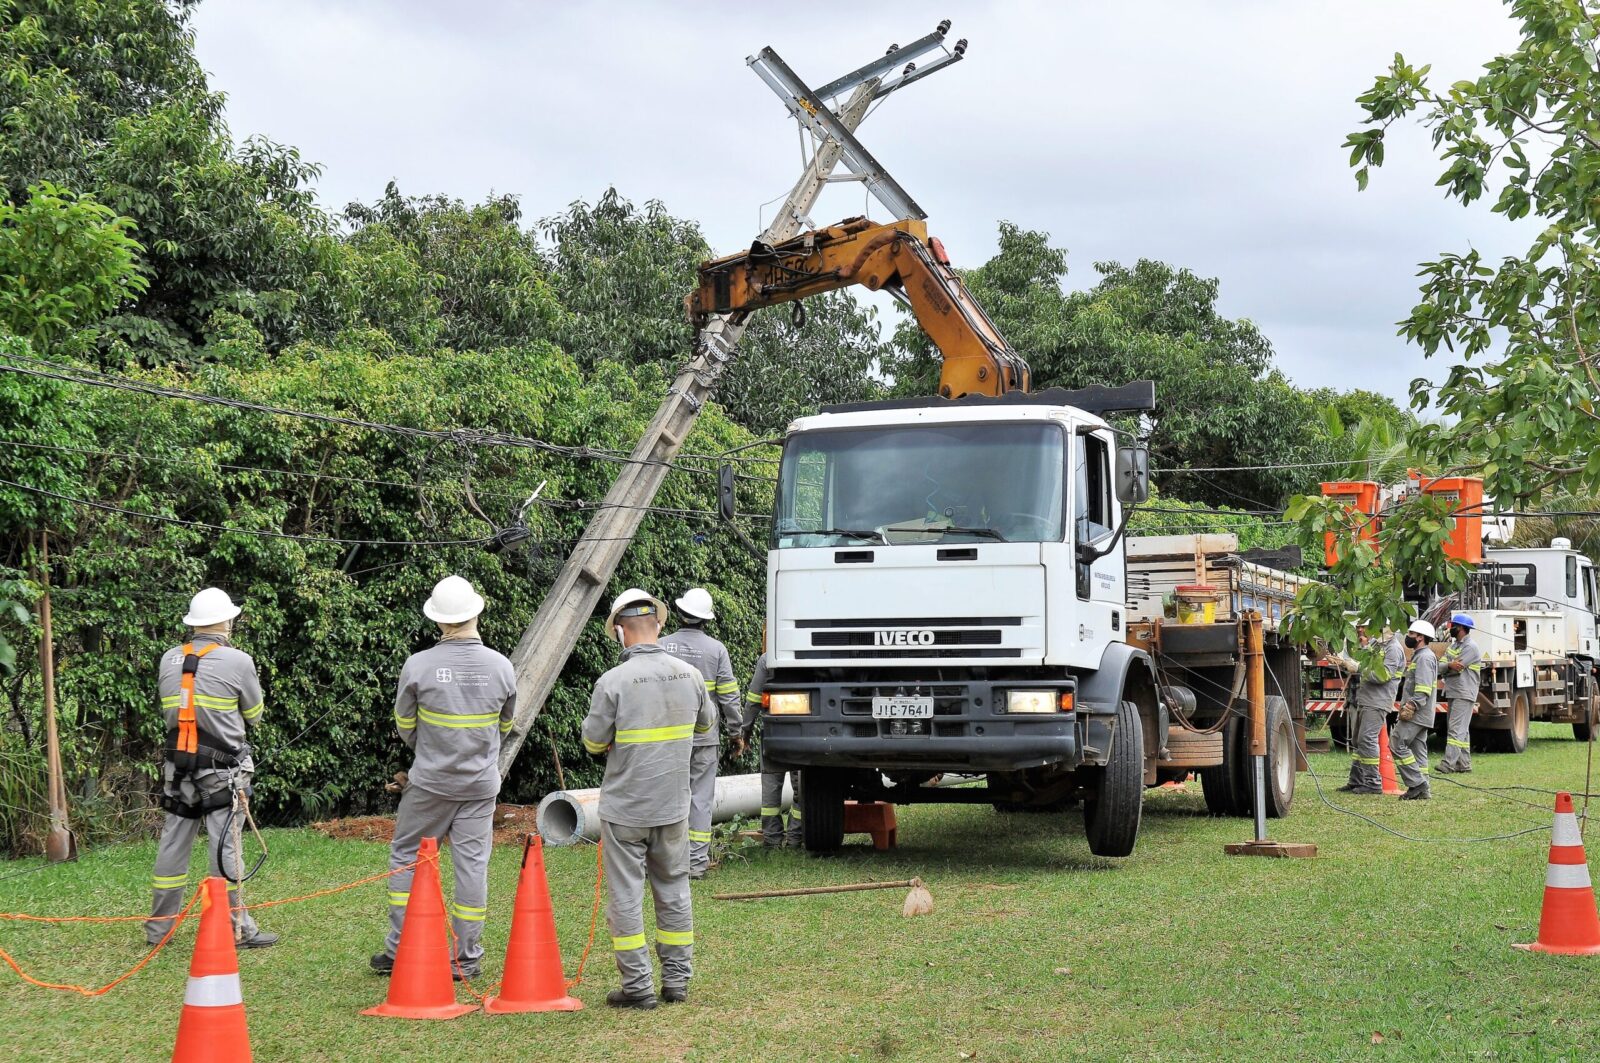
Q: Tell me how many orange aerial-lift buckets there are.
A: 2